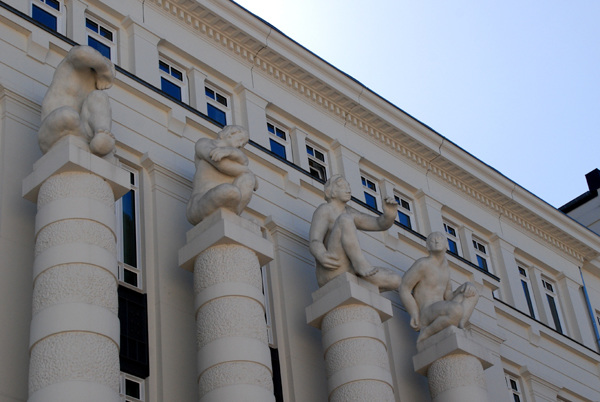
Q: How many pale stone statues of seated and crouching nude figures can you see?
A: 4